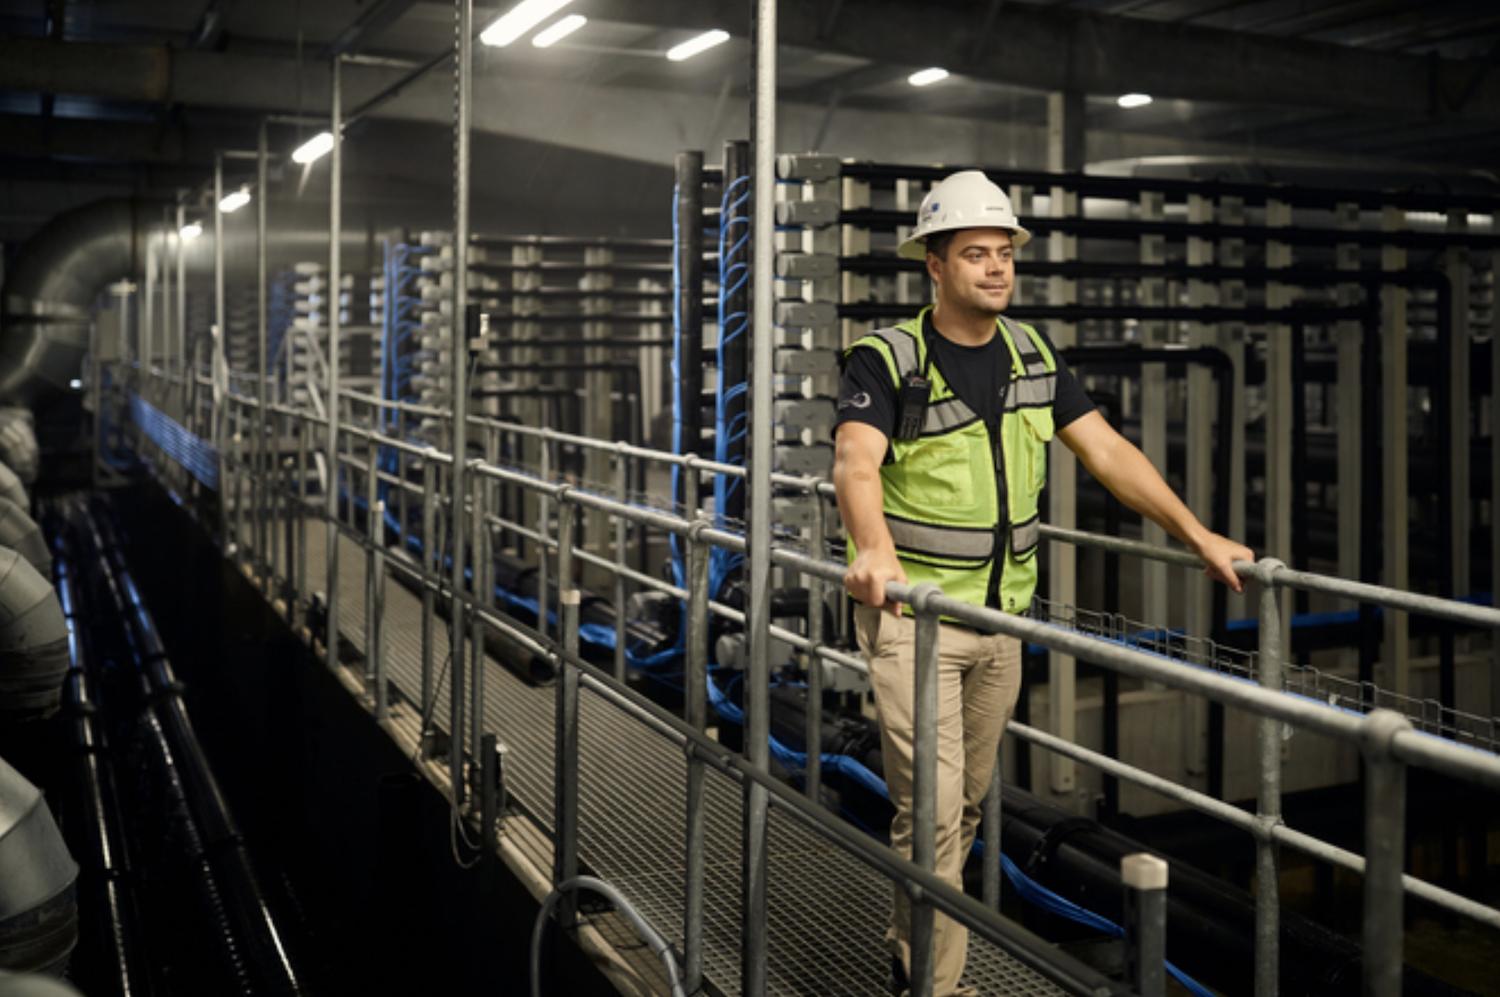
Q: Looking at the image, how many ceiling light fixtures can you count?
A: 8